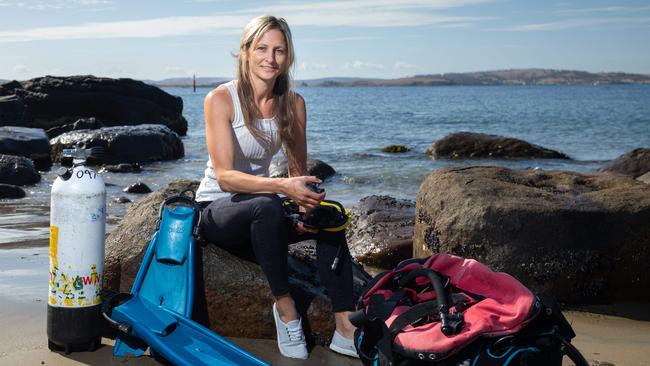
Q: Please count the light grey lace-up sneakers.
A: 2